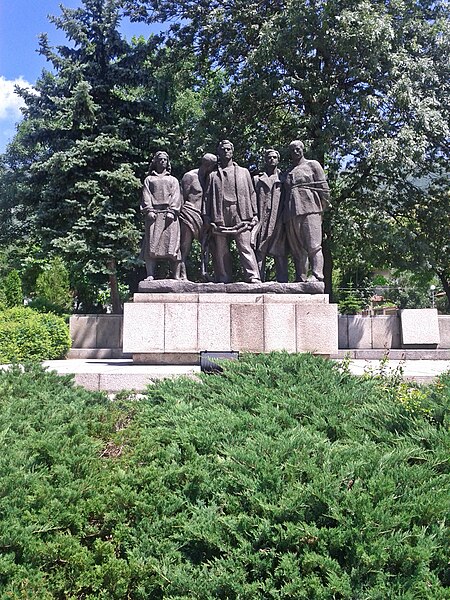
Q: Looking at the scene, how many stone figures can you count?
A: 5